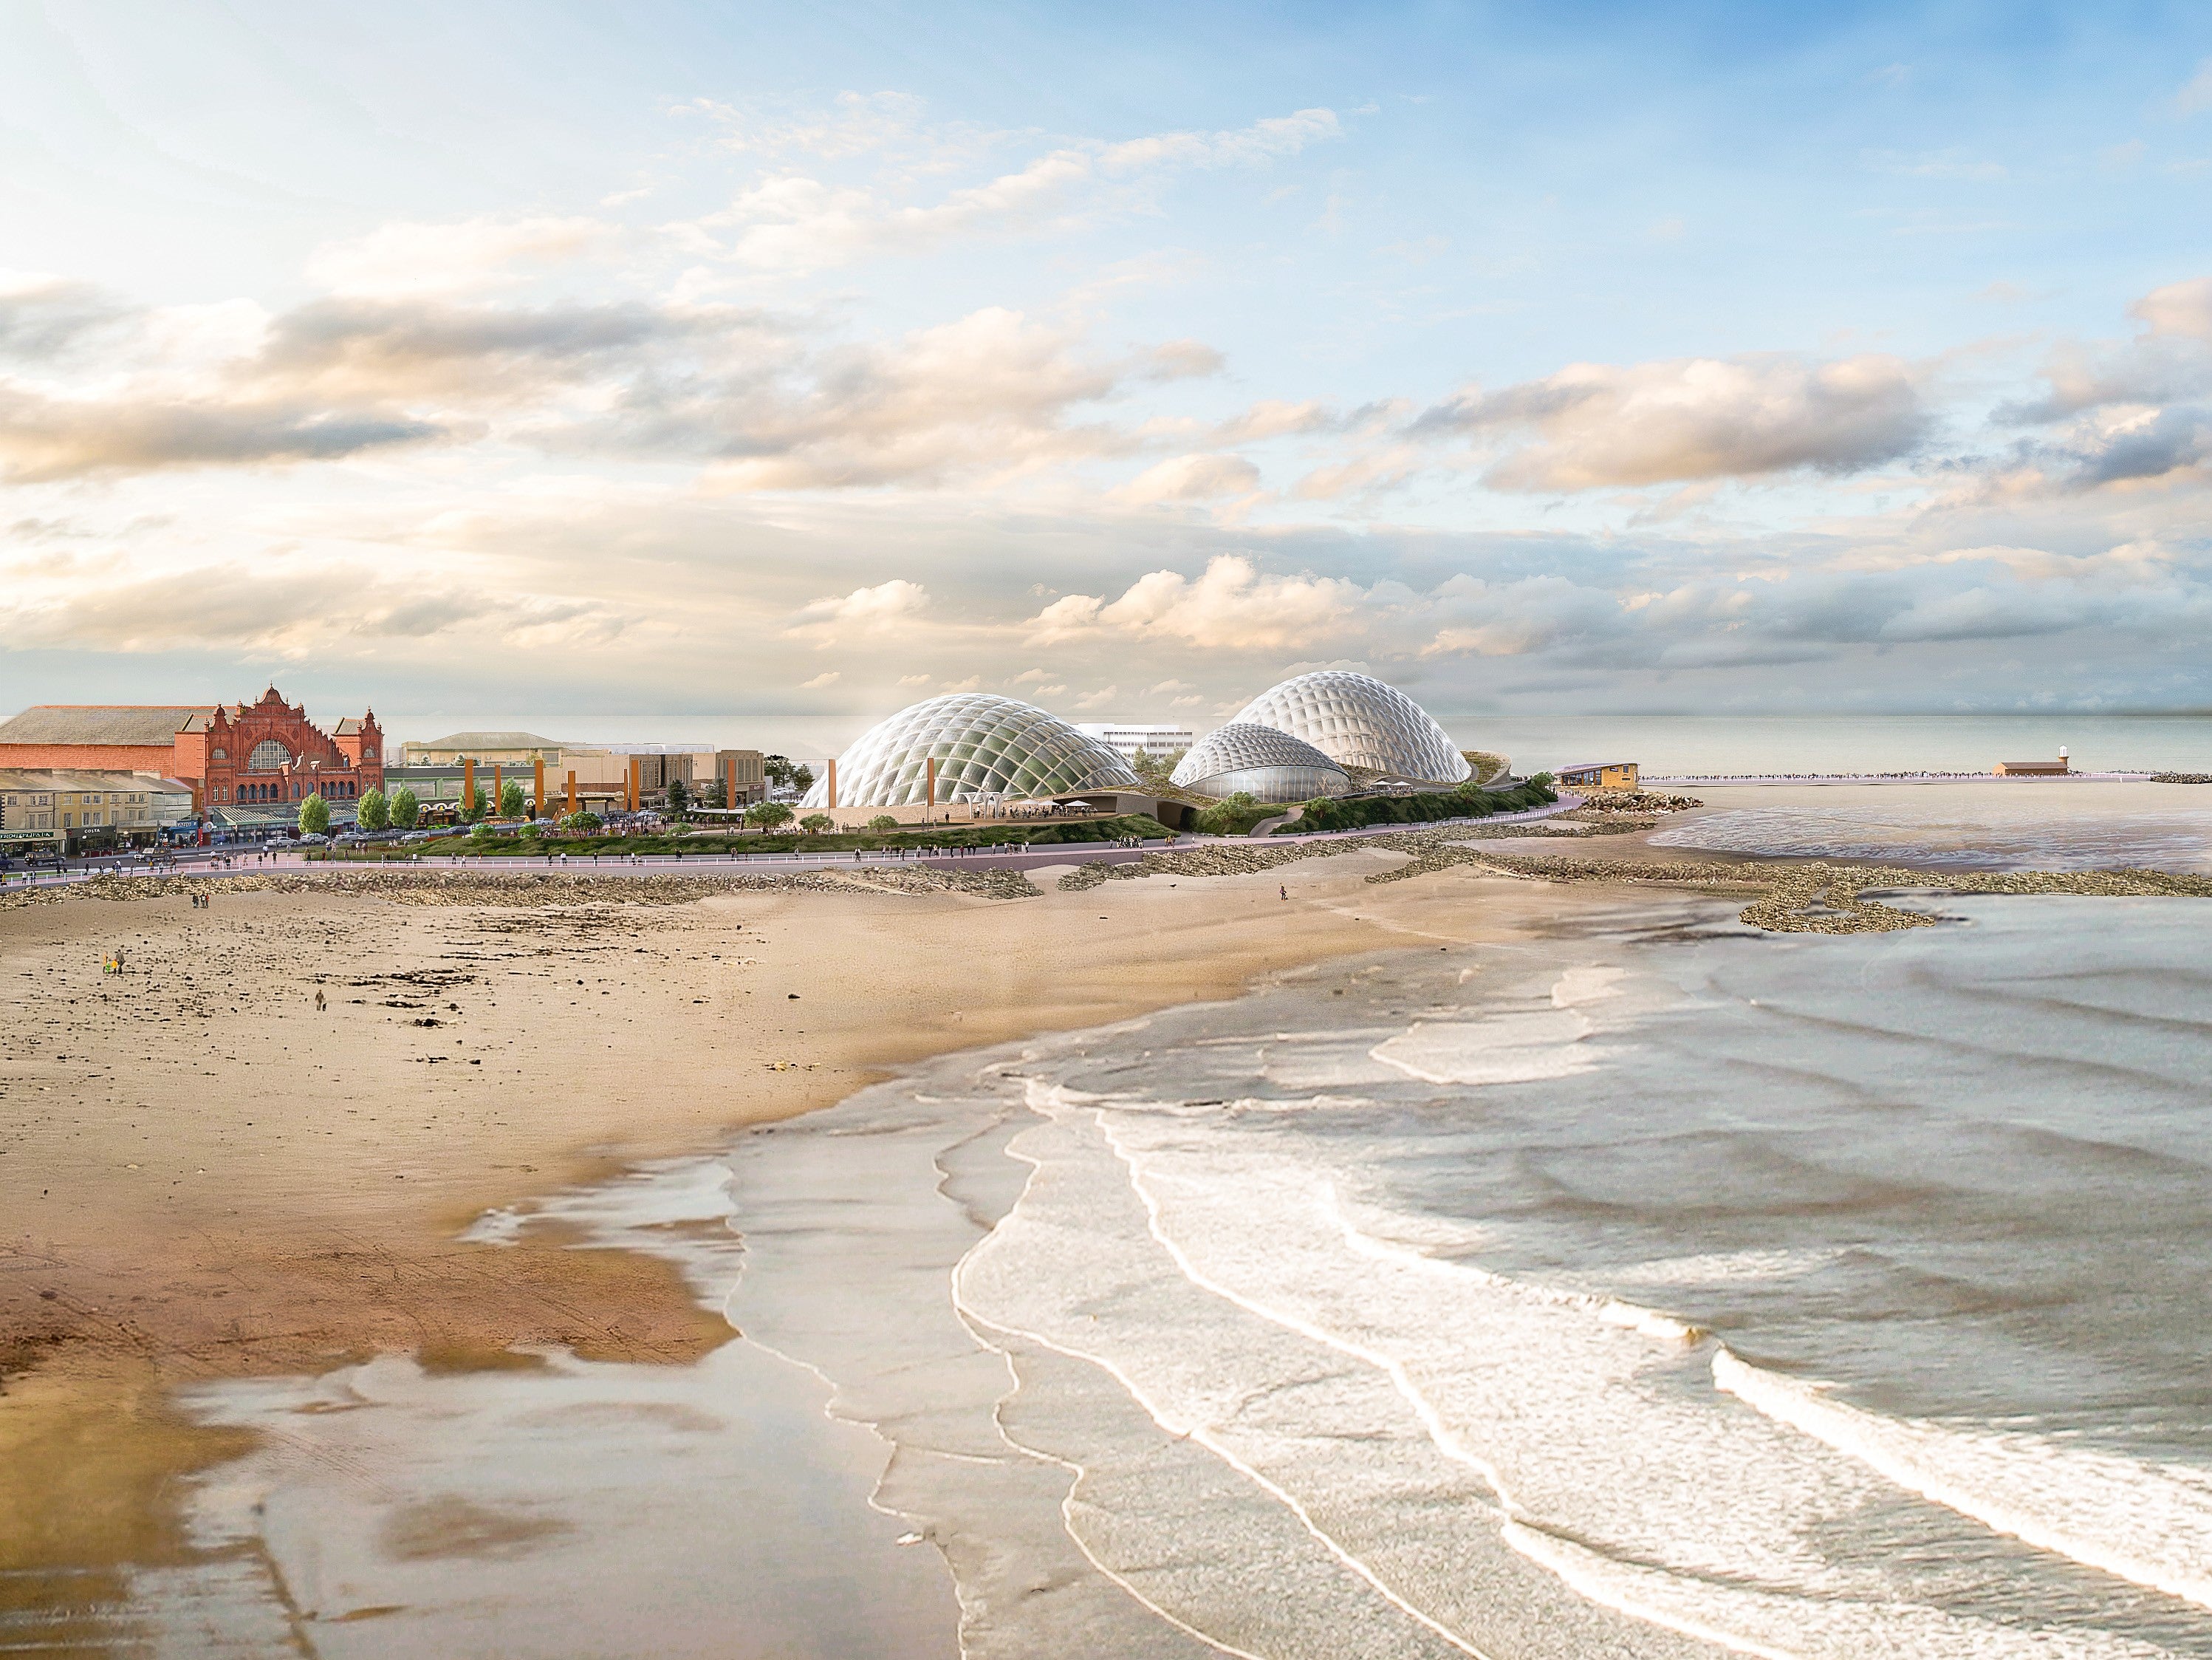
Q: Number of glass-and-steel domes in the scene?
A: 3